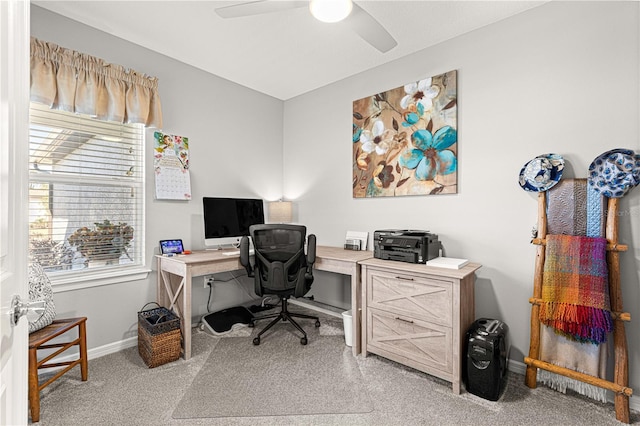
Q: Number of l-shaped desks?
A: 1